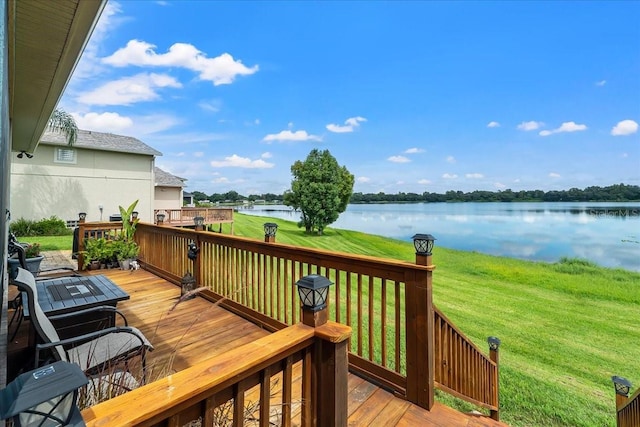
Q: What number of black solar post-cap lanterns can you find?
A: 10